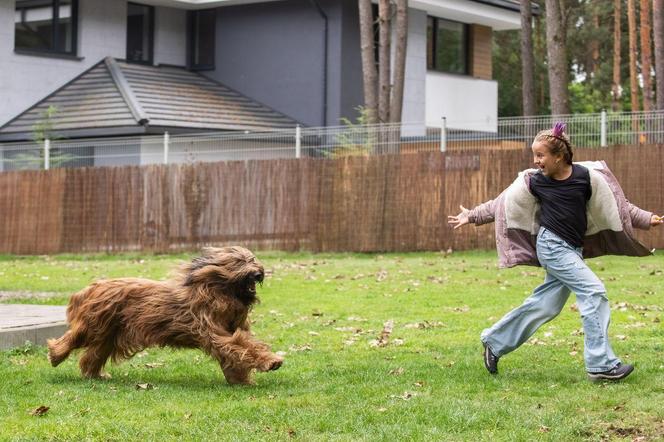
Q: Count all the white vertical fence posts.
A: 5